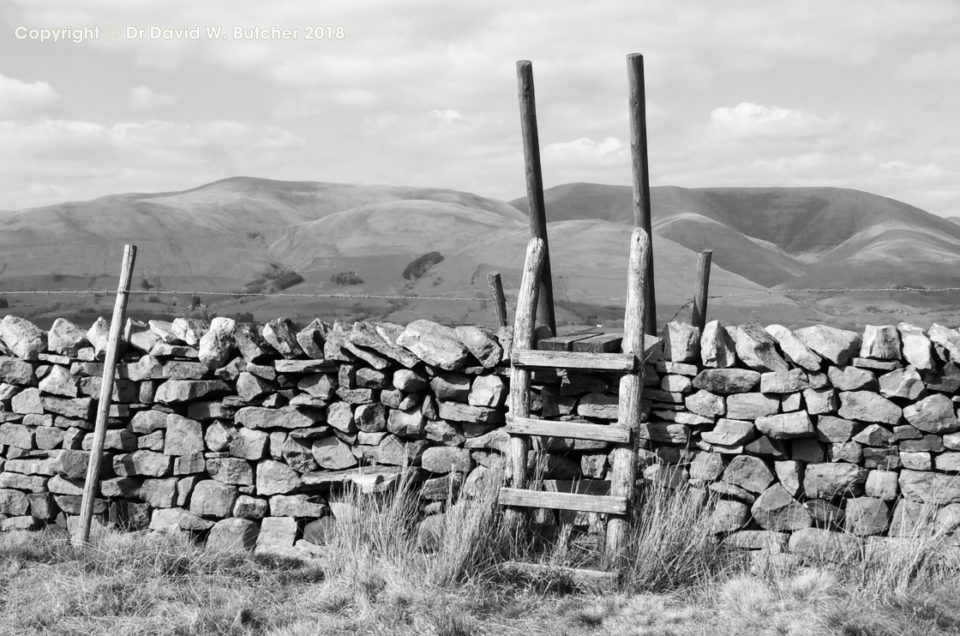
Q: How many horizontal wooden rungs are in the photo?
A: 4